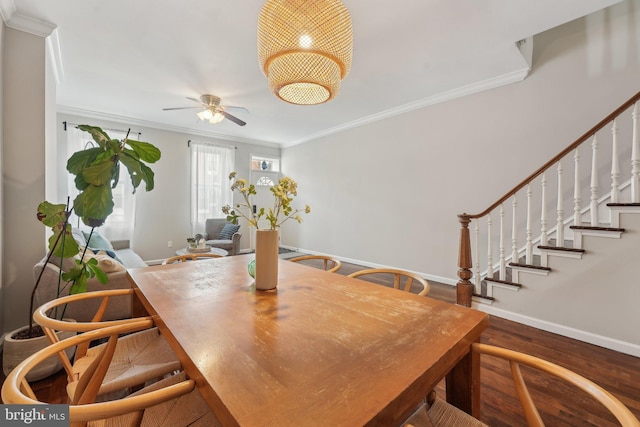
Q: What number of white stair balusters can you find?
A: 11